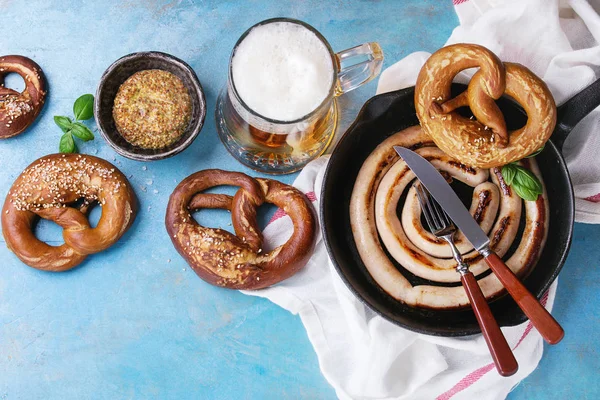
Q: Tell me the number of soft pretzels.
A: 4